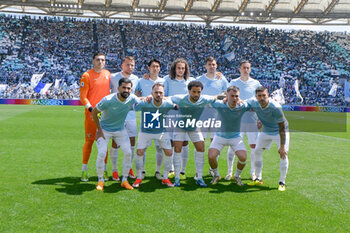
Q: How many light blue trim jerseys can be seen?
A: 10